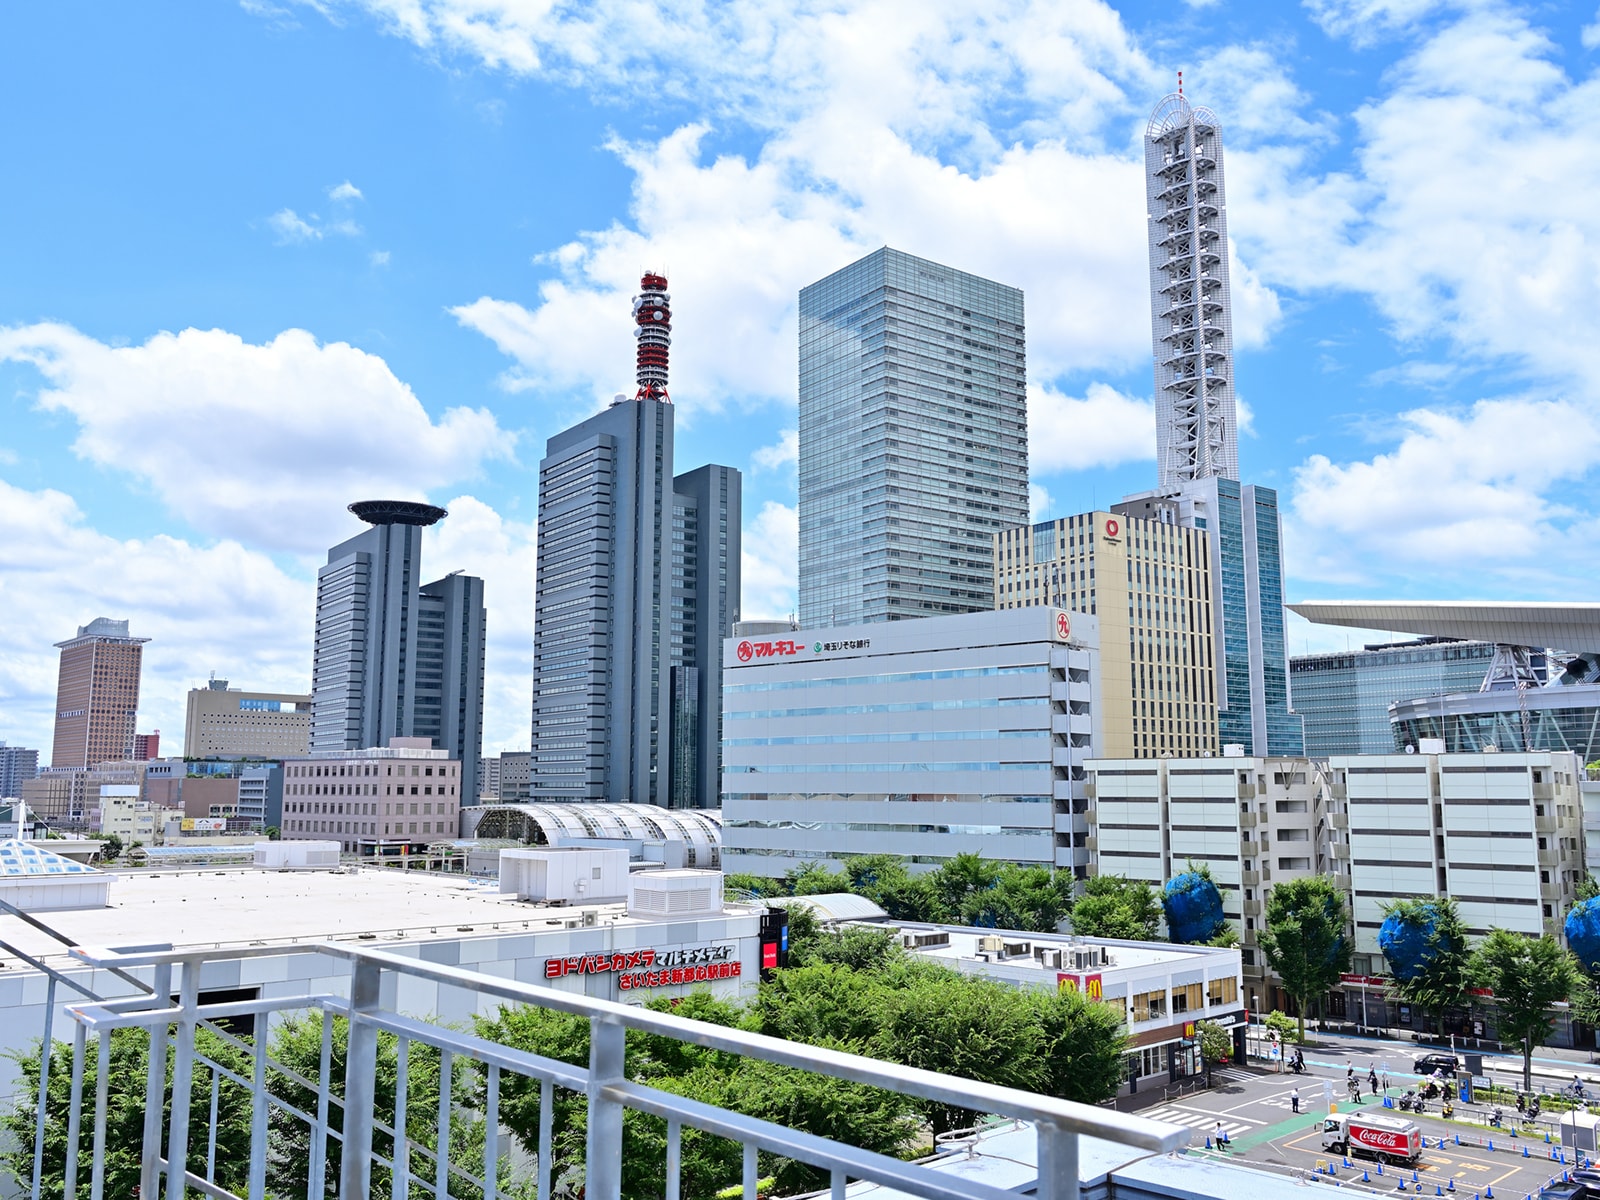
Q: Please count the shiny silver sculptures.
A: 0